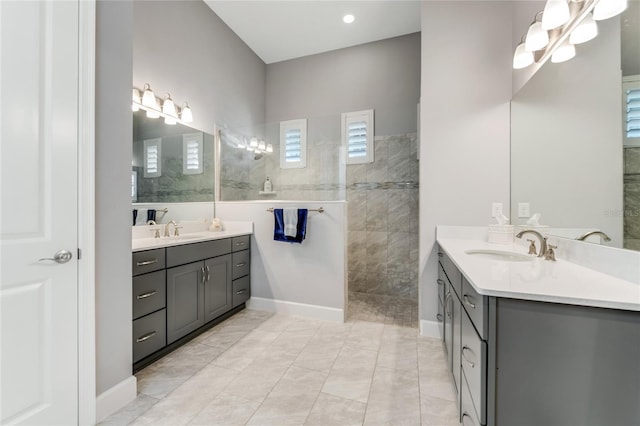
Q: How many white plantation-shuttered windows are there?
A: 2